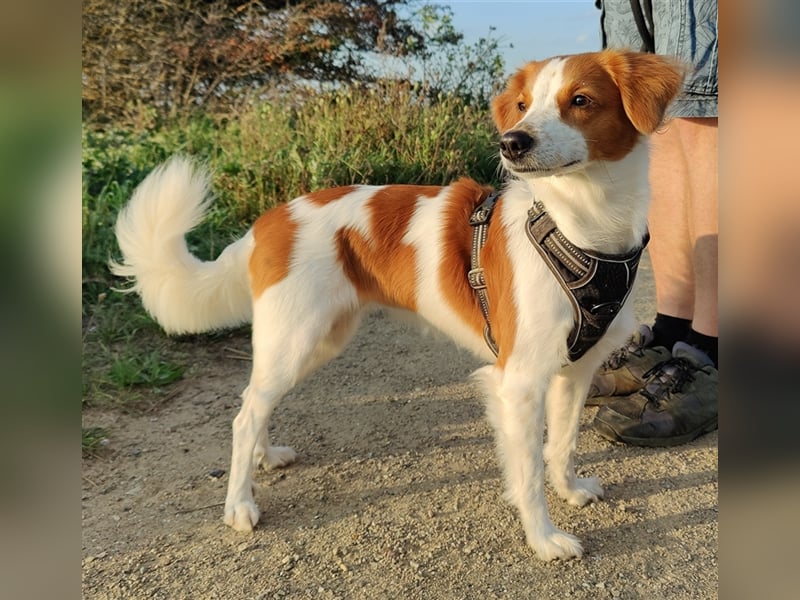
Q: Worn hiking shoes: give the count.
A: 2